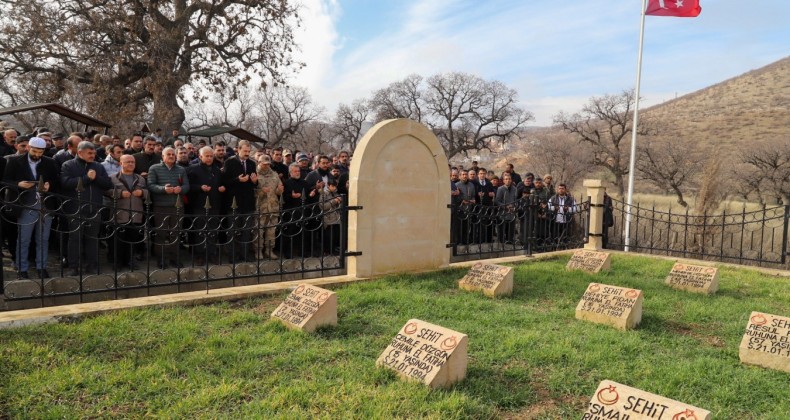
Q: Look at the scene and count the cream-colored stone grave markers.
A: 8